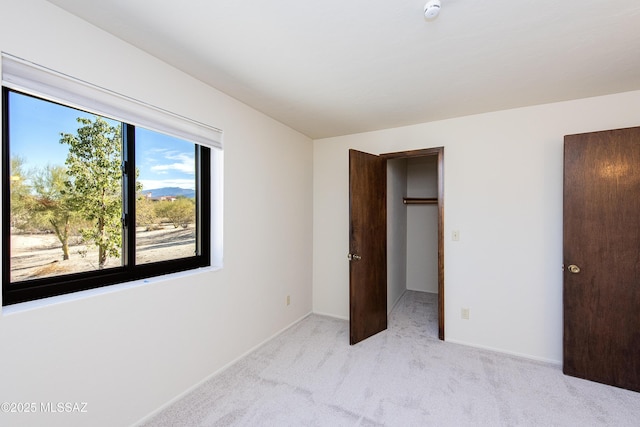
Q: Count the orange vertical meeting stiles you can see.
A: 0